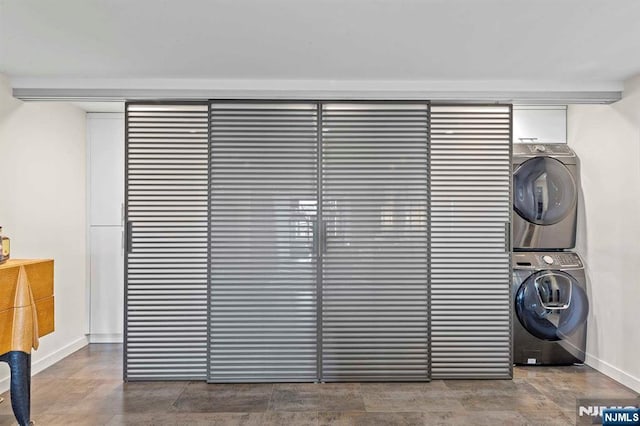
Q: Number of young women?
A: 0